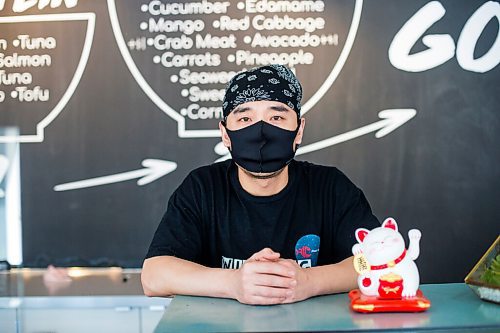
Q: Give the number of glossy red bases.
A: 1